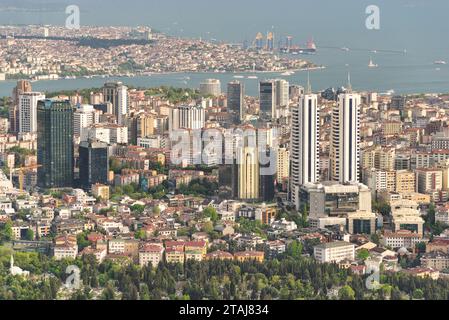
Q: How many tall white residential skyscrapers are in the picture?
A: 2